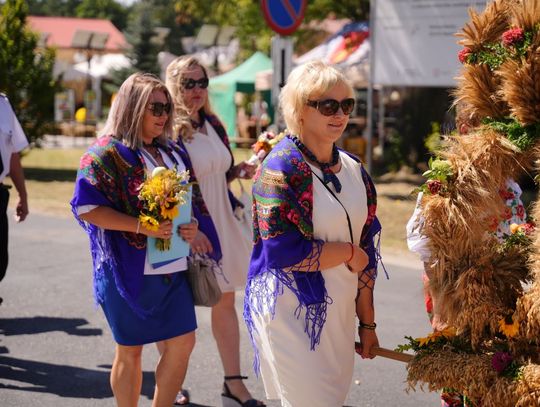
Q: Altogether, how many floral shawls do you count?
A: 3